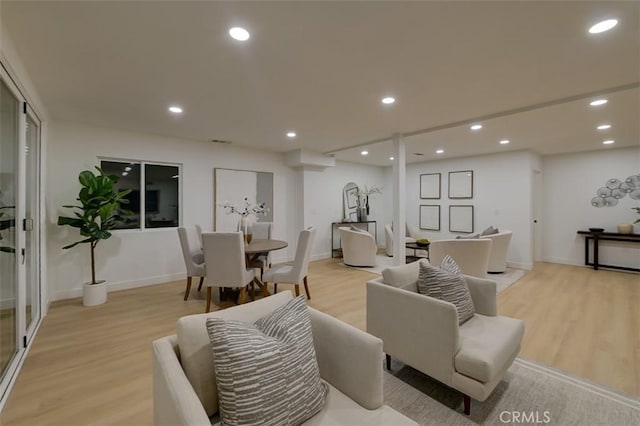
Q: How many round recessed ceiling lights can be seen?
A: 13